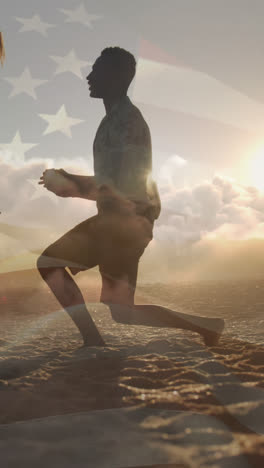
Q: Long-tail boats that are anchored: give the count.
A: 0